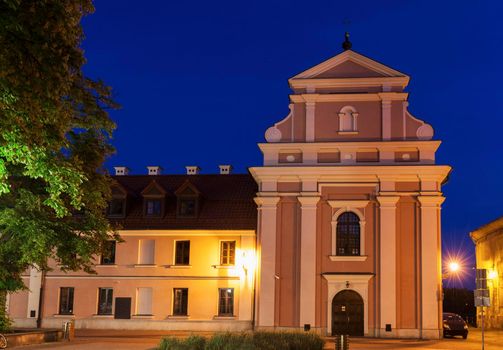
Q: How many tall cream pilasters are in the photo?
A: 4